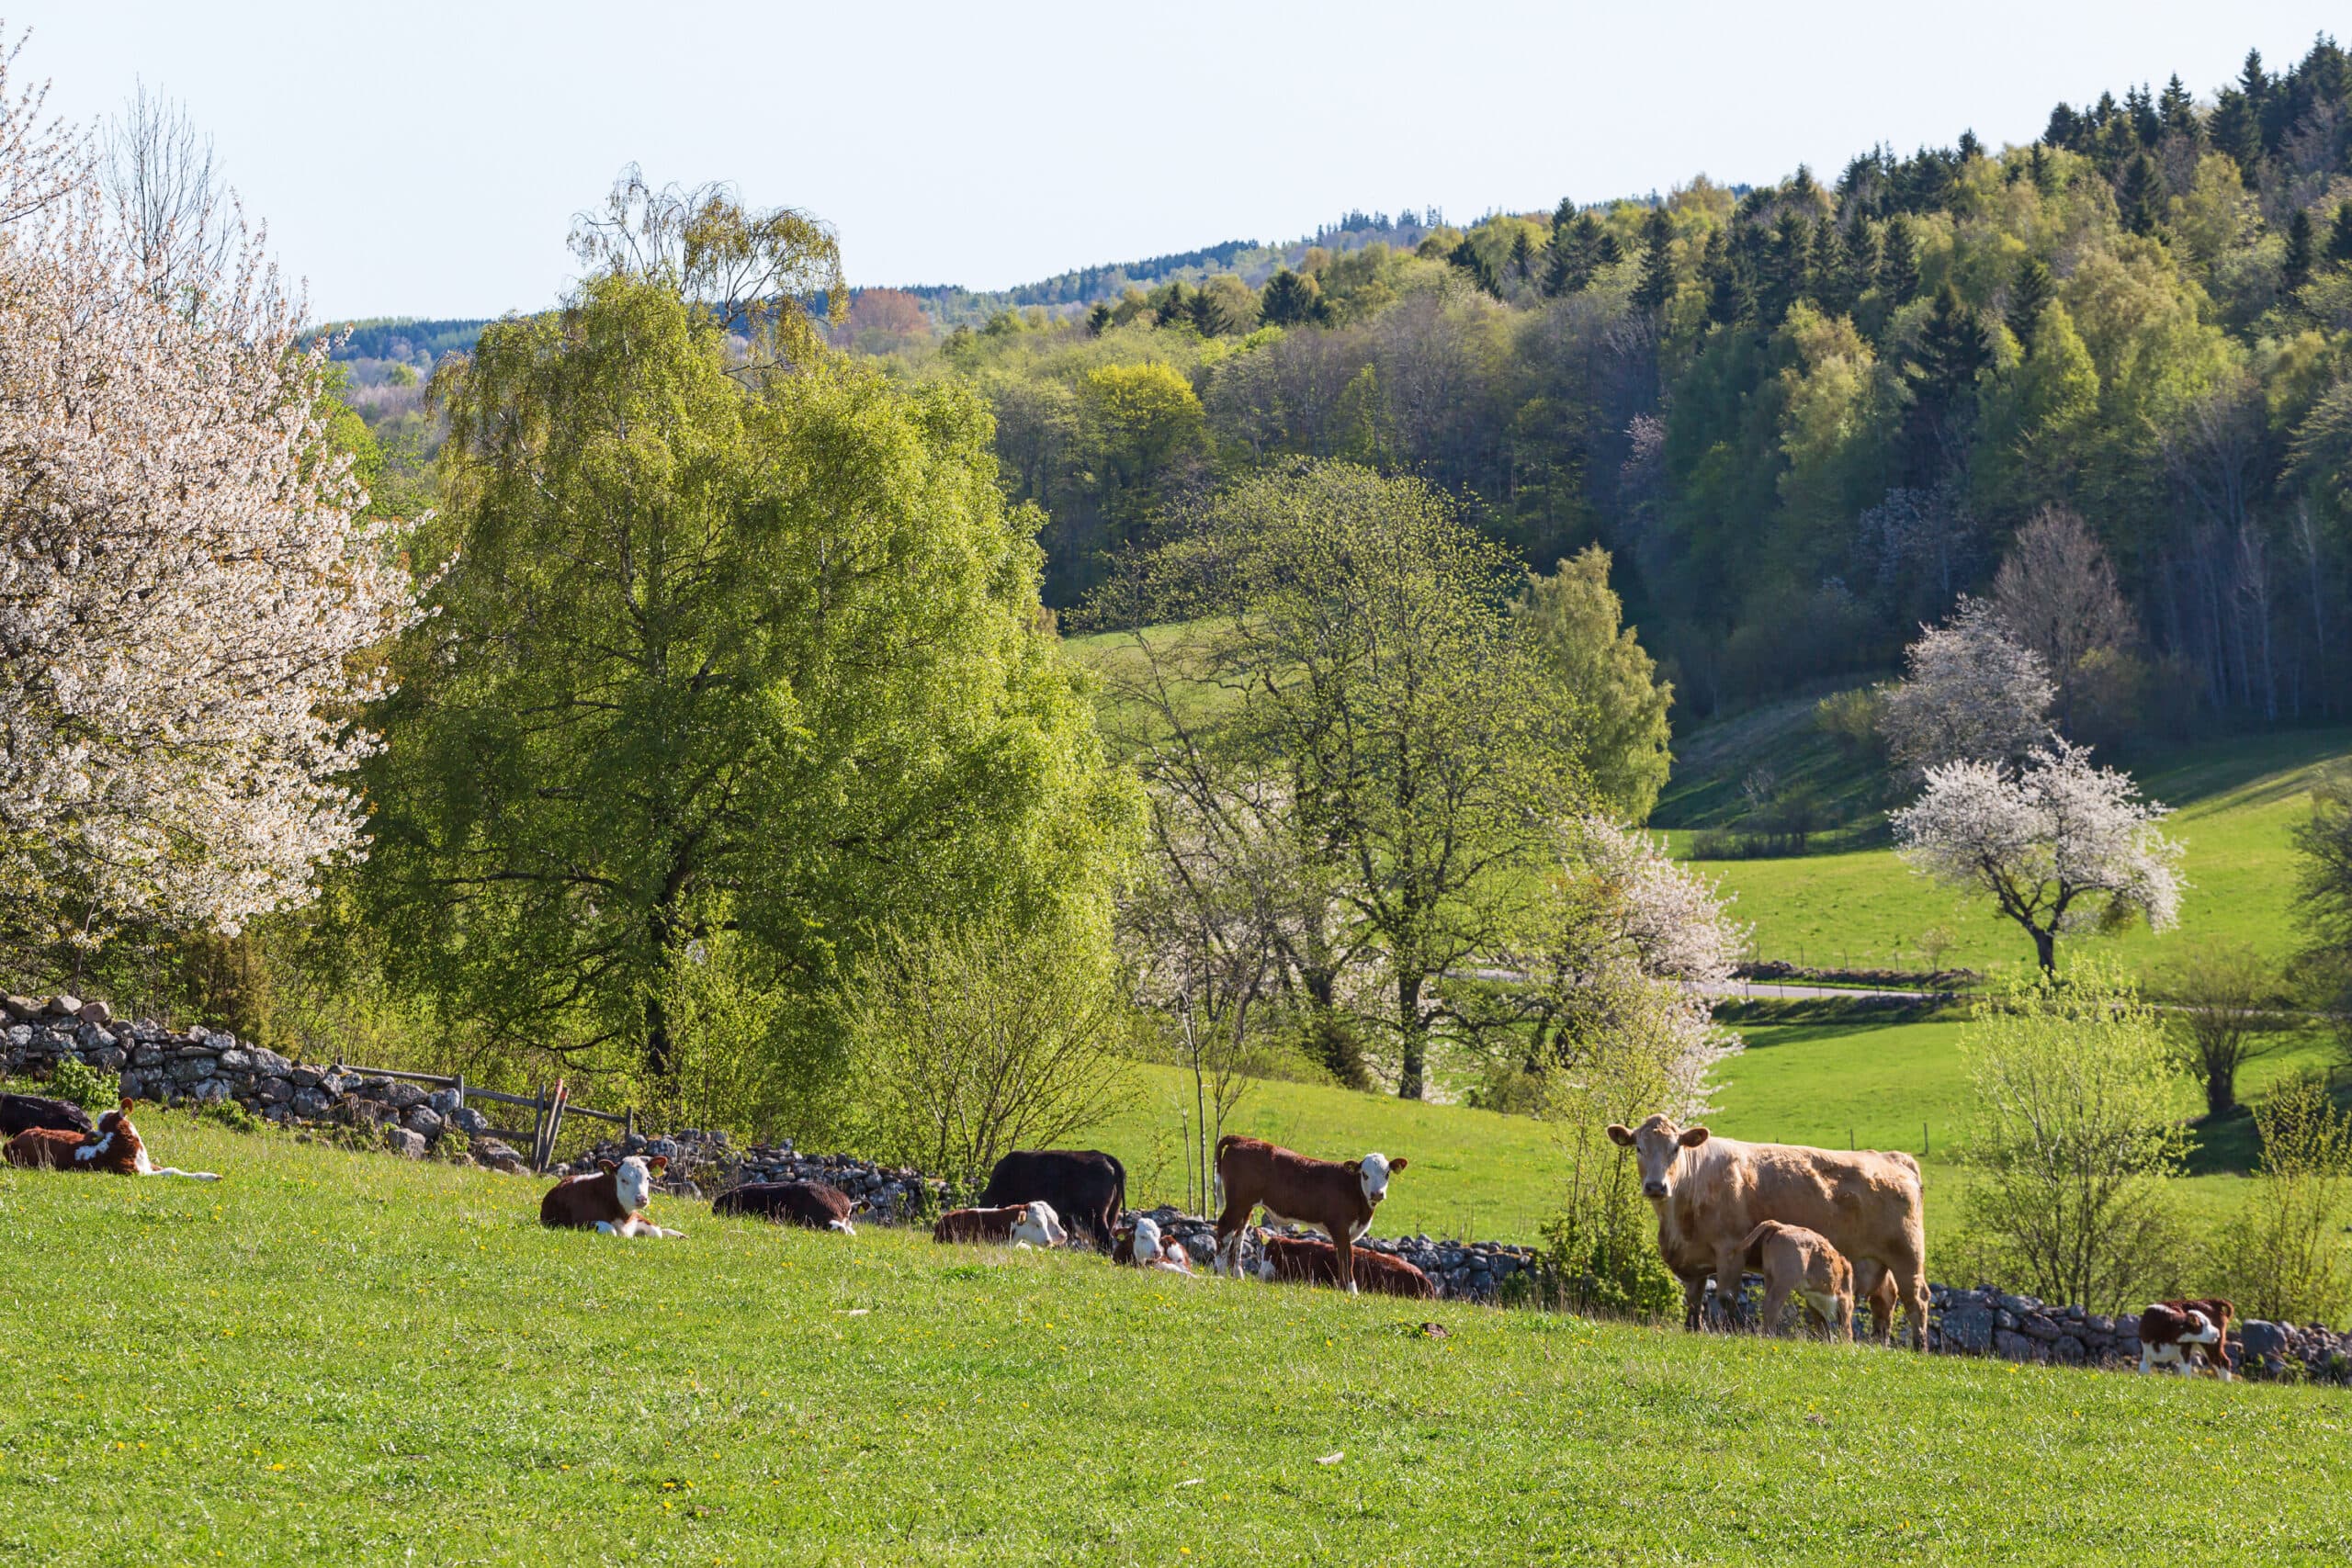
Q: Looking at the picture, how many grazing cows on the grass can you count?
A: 12